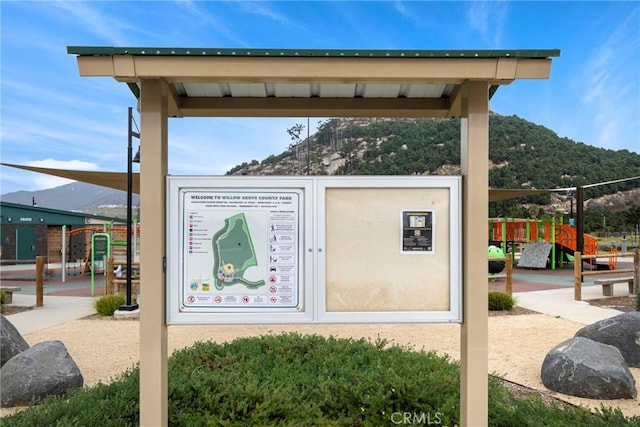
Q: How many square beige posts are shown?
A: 2